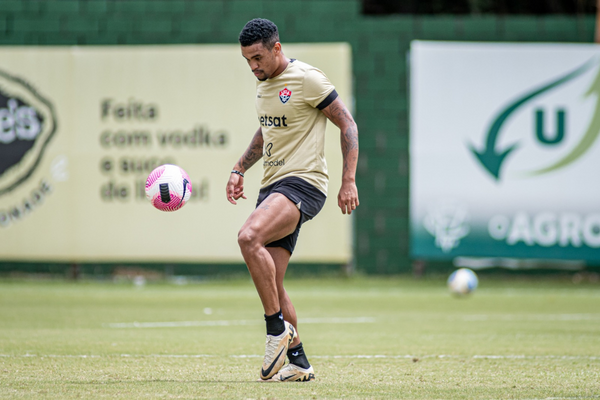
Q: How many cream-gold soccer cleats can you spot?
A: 2